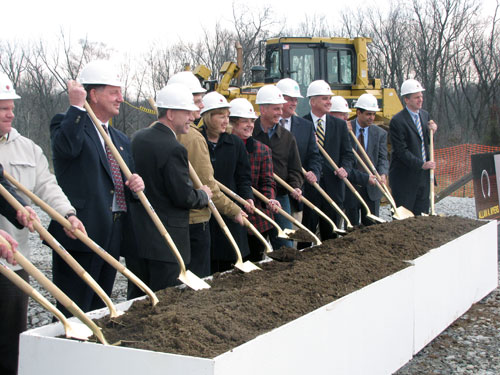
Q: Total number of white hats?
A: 12